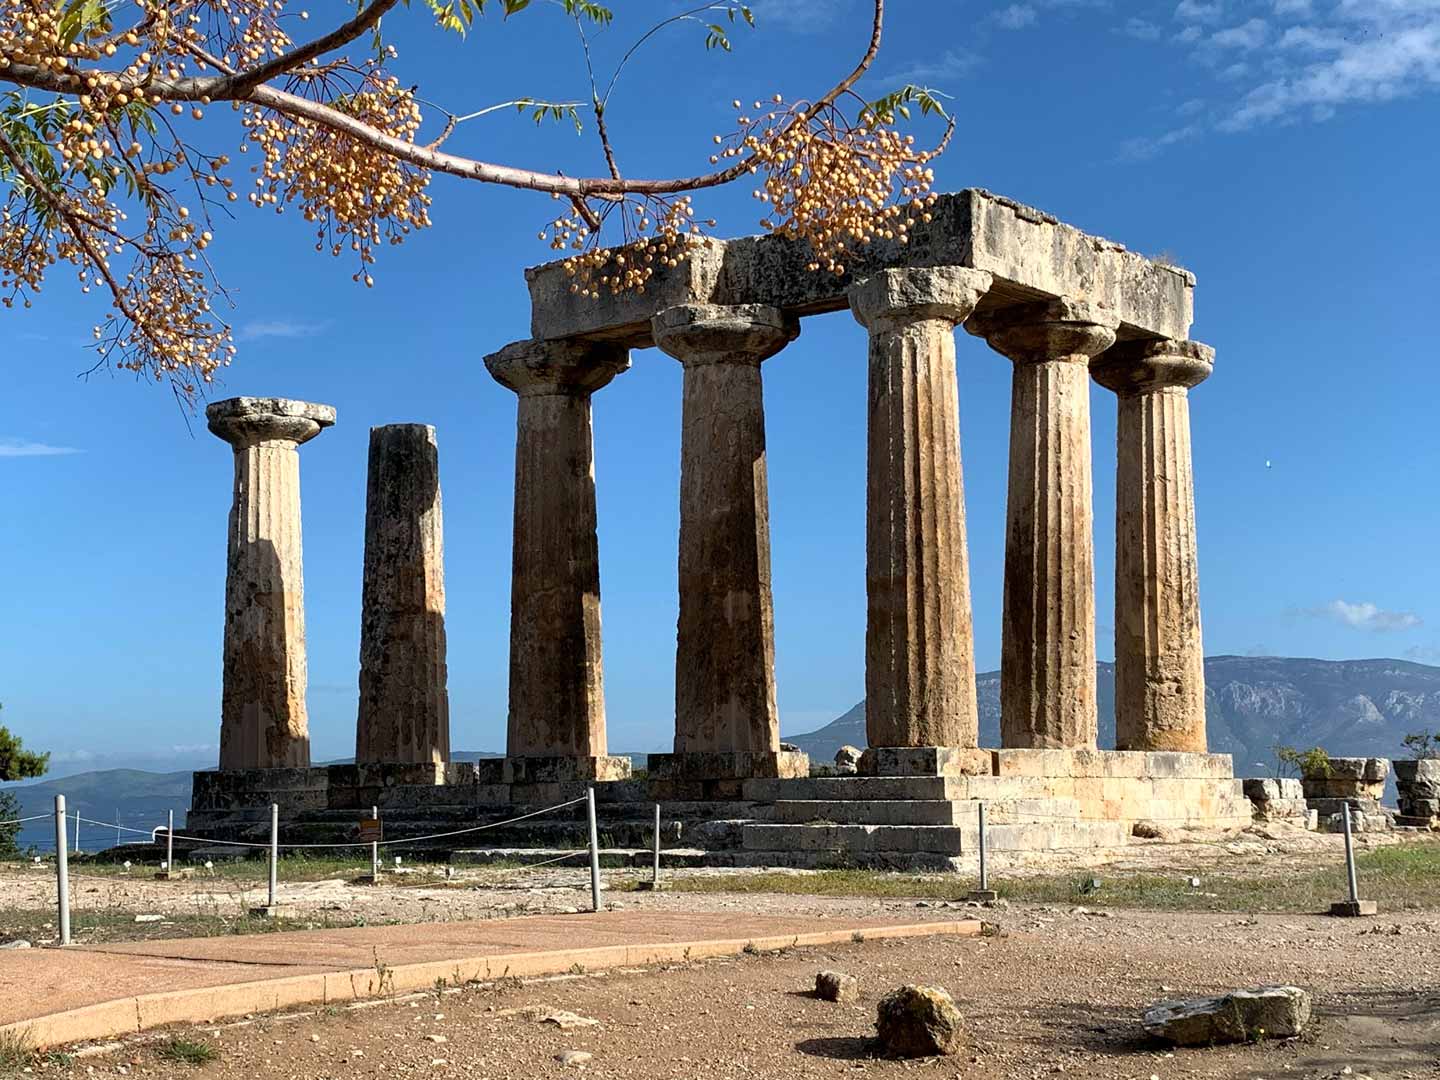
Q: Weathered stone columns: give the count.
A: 7